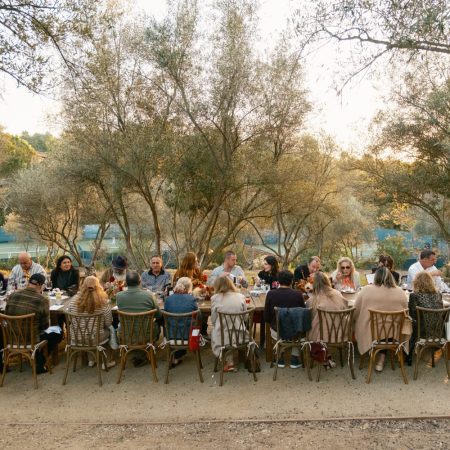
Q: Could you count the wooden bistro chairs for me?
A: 9